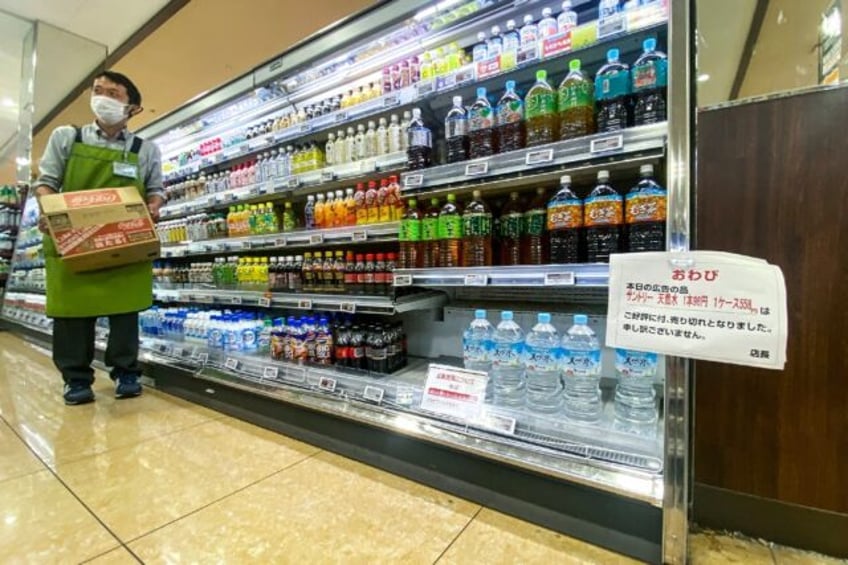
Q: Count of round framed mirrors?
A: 0